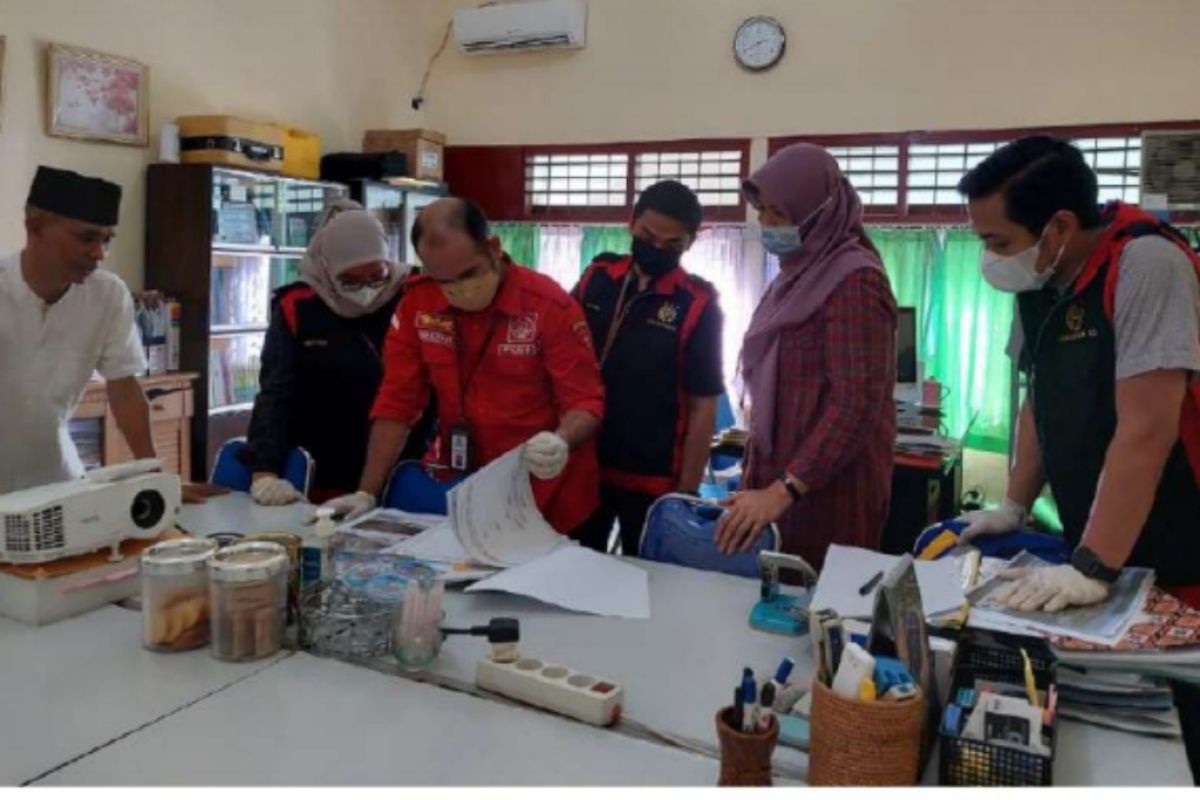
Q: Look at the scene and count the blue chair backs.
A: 4